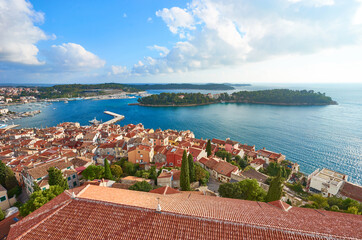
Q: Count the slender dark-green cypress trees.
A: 5